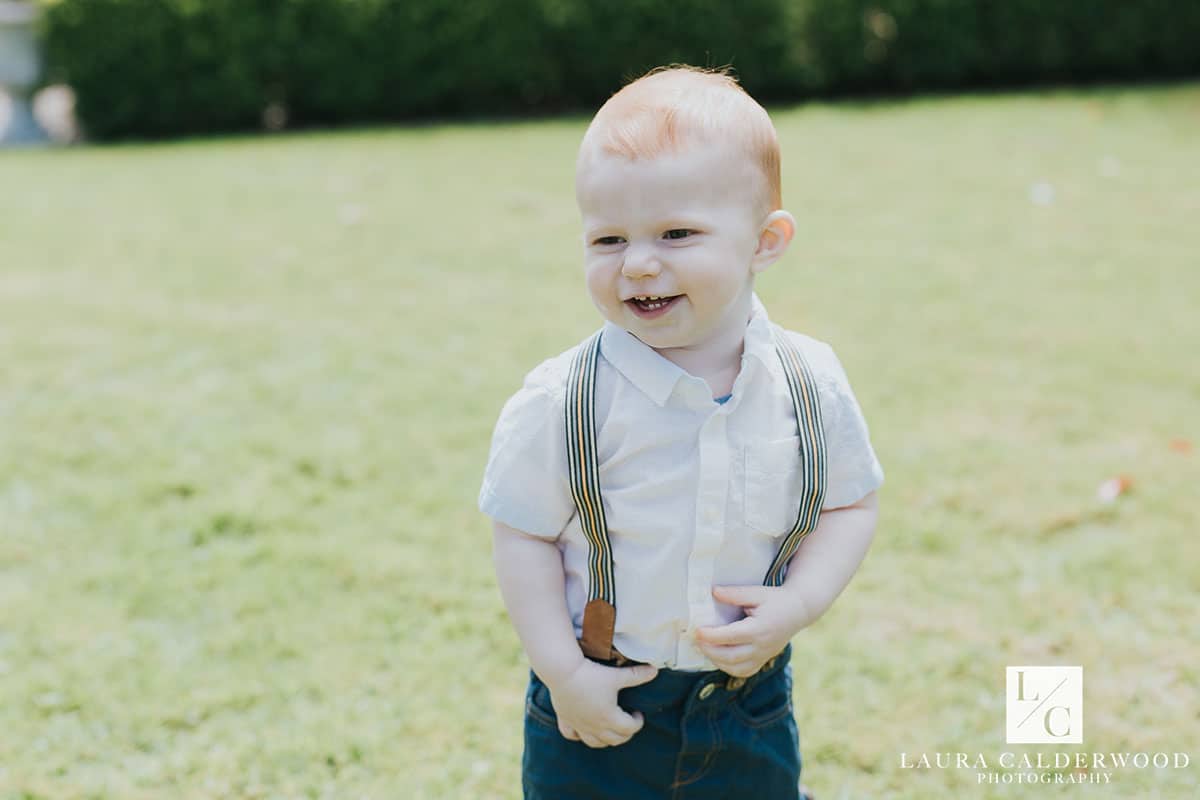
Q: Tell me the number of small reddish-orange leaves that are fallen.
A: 2